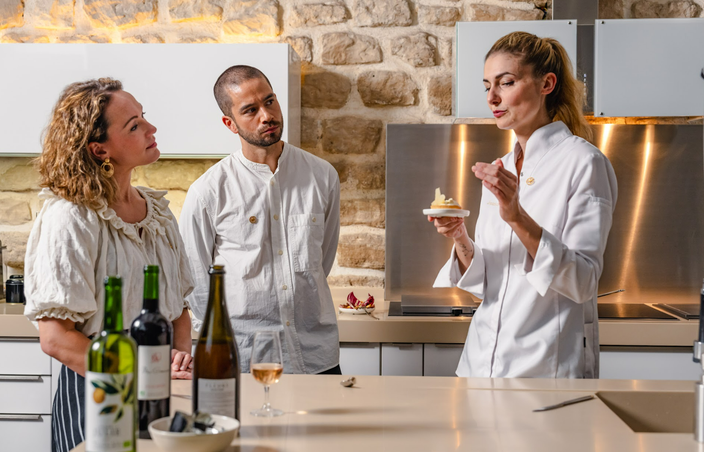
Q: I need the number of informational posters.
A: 0